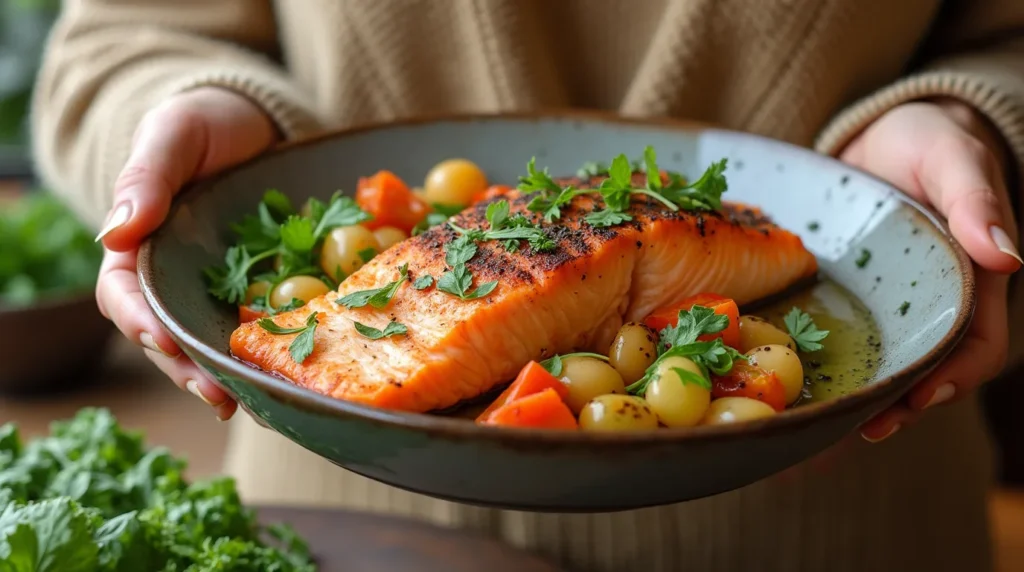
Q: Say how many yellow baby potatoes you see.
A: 12